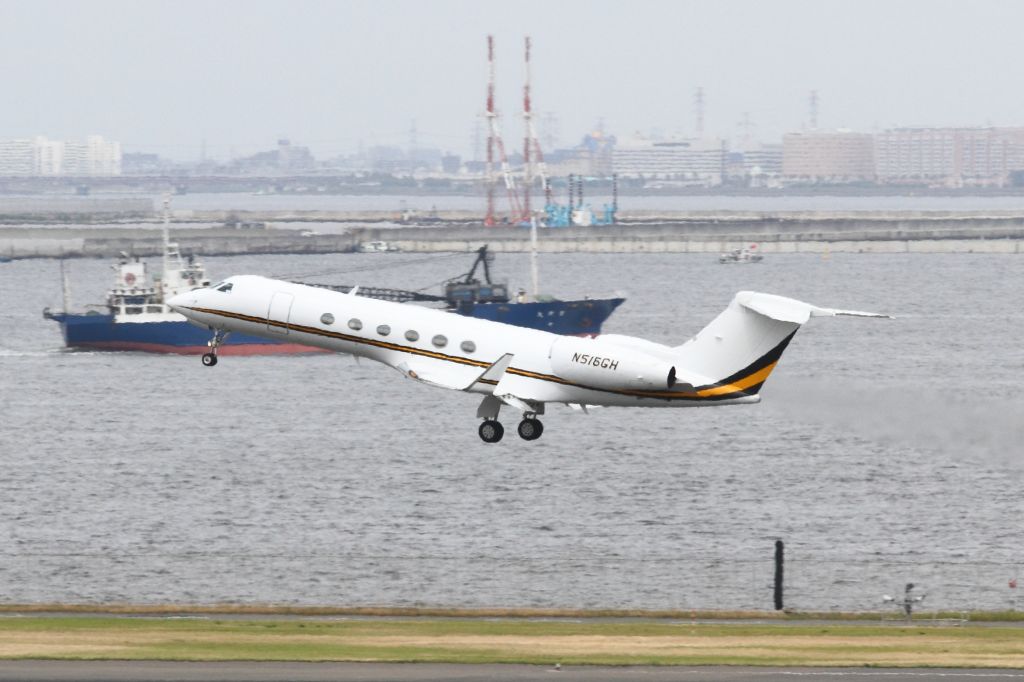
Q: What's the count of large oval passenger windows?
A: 6